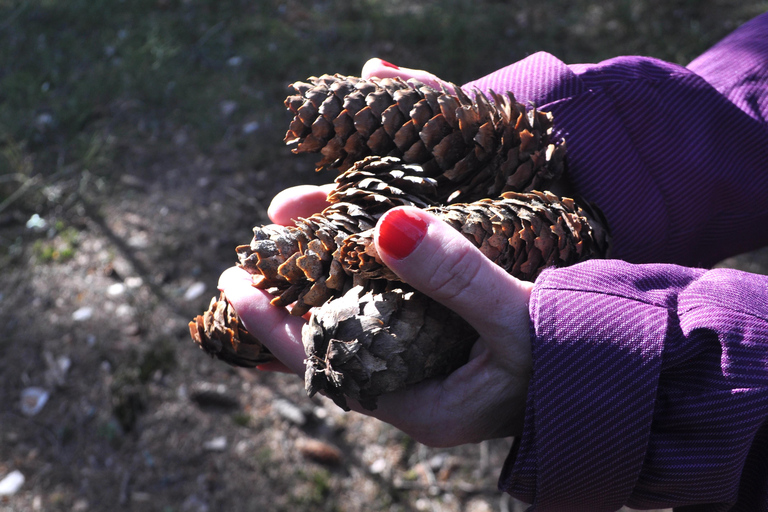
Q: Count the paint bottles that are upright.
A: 0